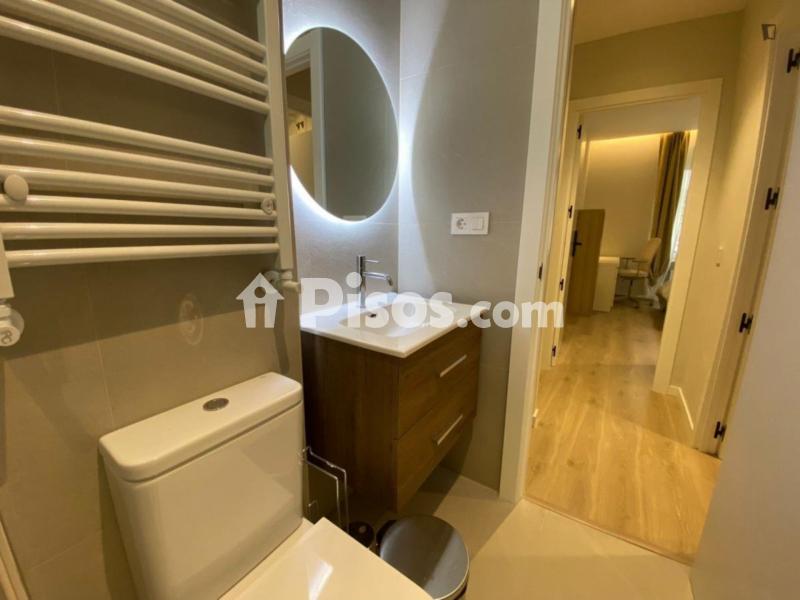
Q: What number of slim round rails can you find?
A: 10